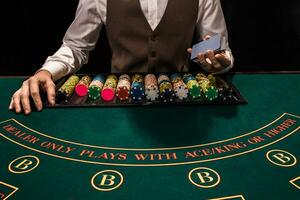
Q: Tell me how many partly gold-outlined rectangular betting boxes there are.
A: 3